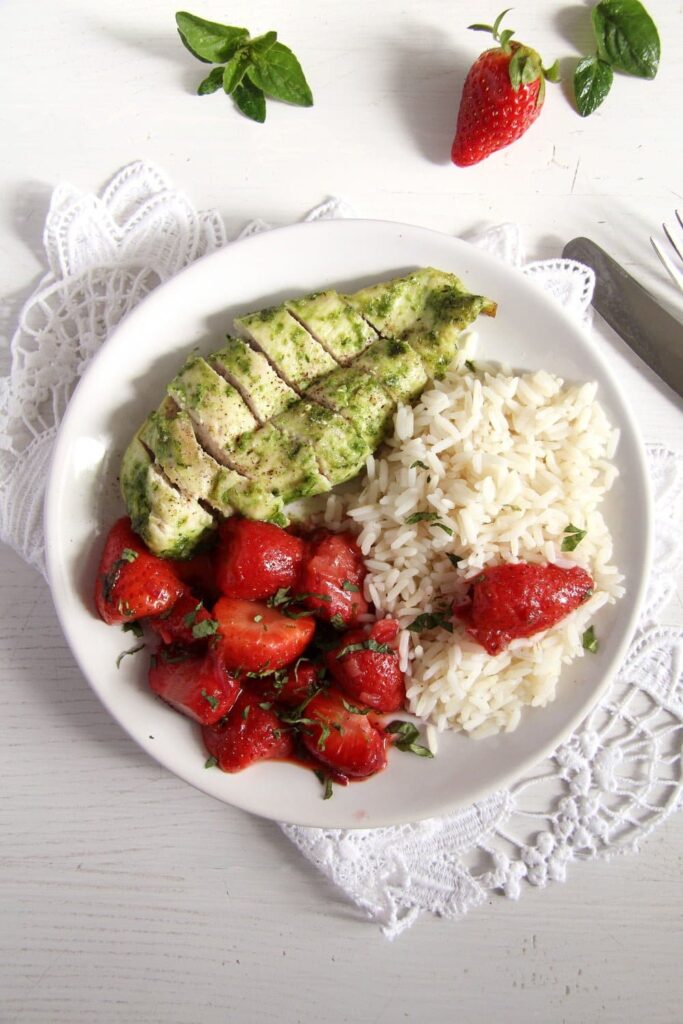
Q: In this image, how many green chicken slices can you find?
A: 7